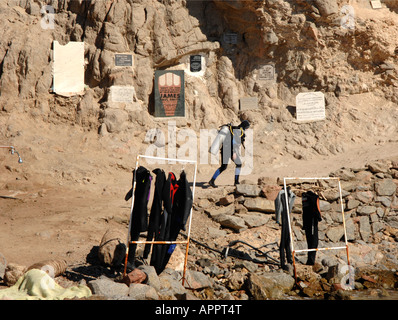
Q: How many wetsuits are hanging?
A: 6